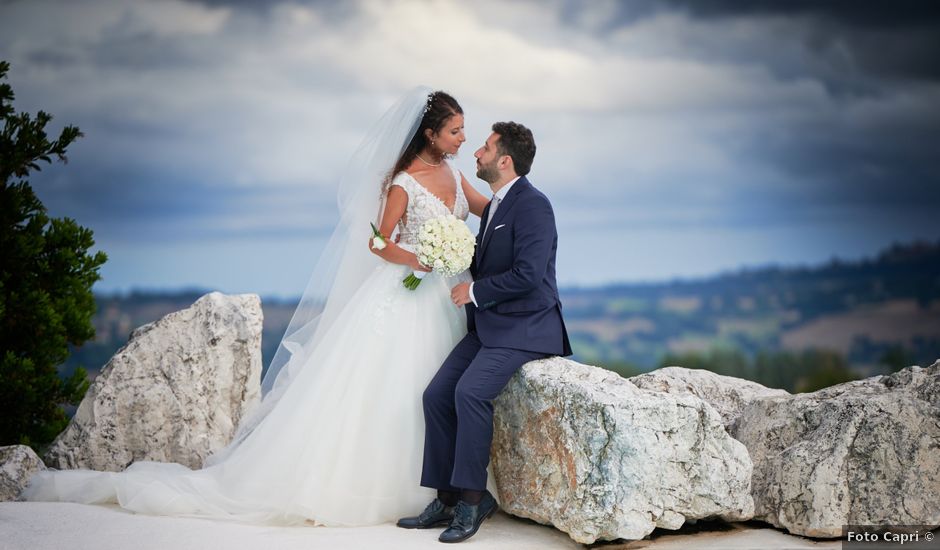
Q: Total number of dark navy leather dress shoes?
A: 2